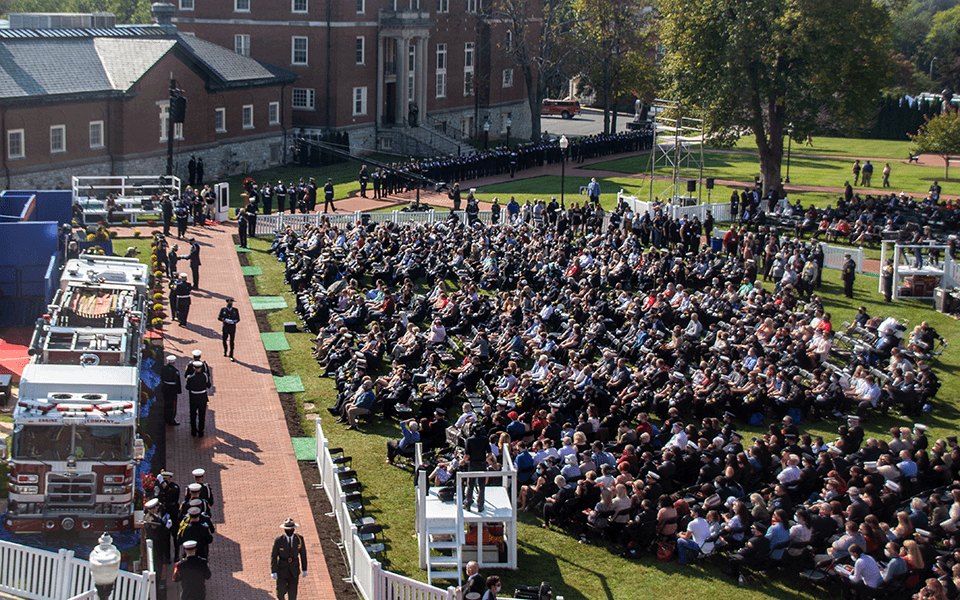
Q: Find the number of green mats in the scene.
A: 6